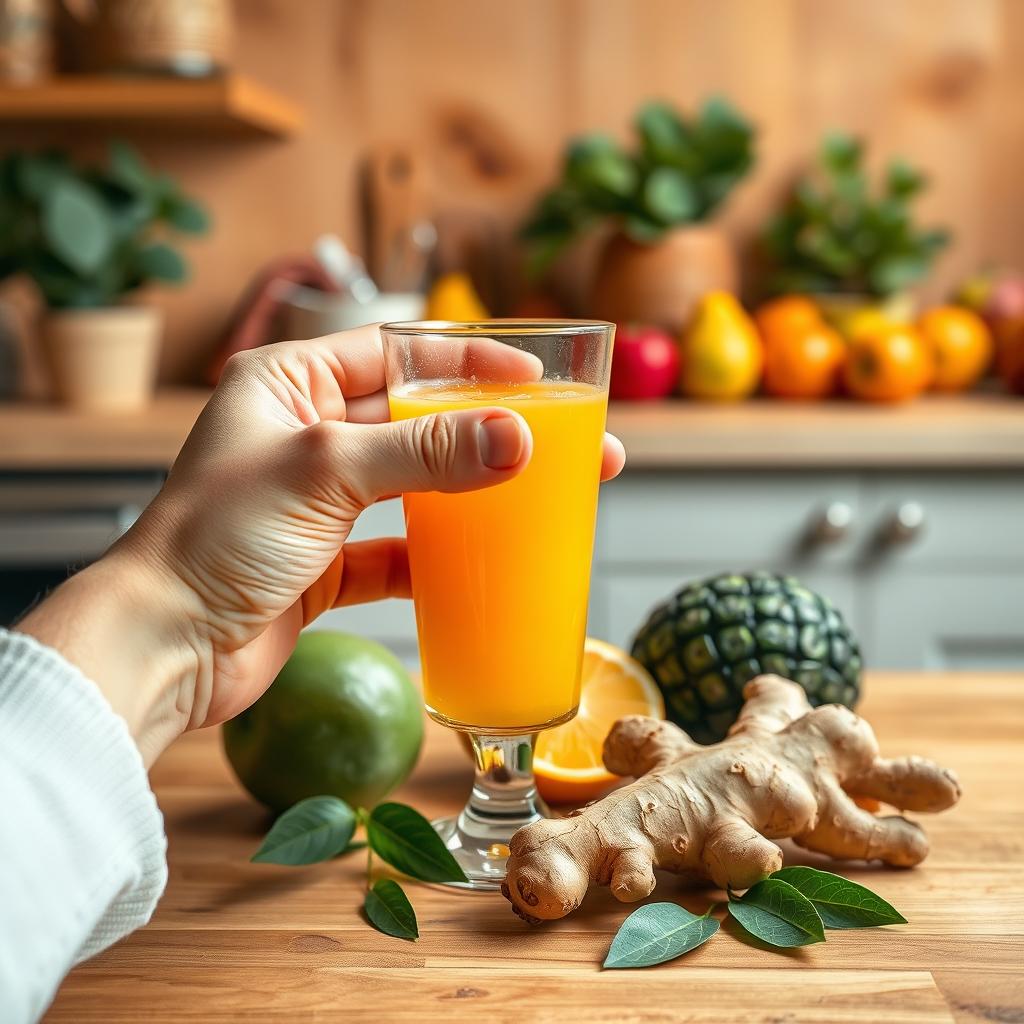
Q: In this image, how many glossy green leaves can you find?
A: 6